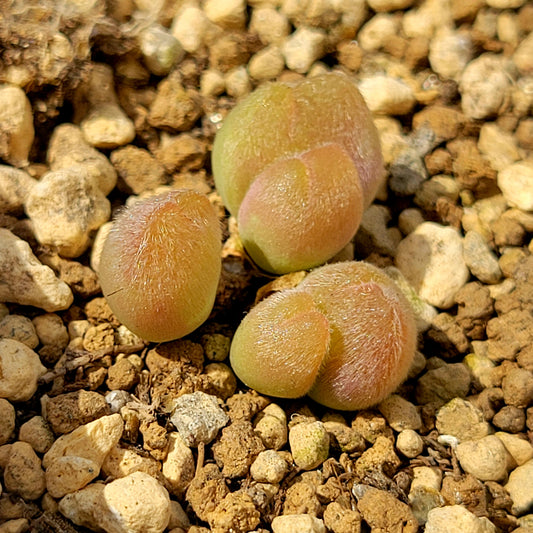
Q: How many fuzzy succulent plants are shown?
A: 3